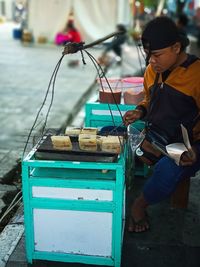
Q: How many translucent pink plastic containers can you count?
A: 2